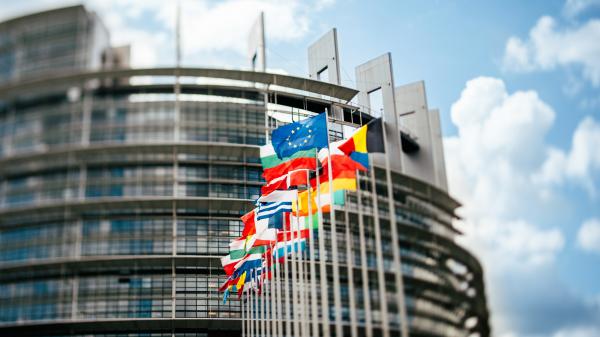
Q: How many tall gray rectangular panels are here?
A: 5